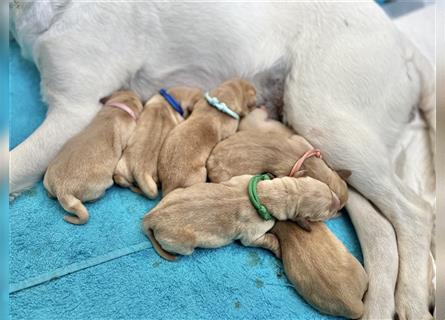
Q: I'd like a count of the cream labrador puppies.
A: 6